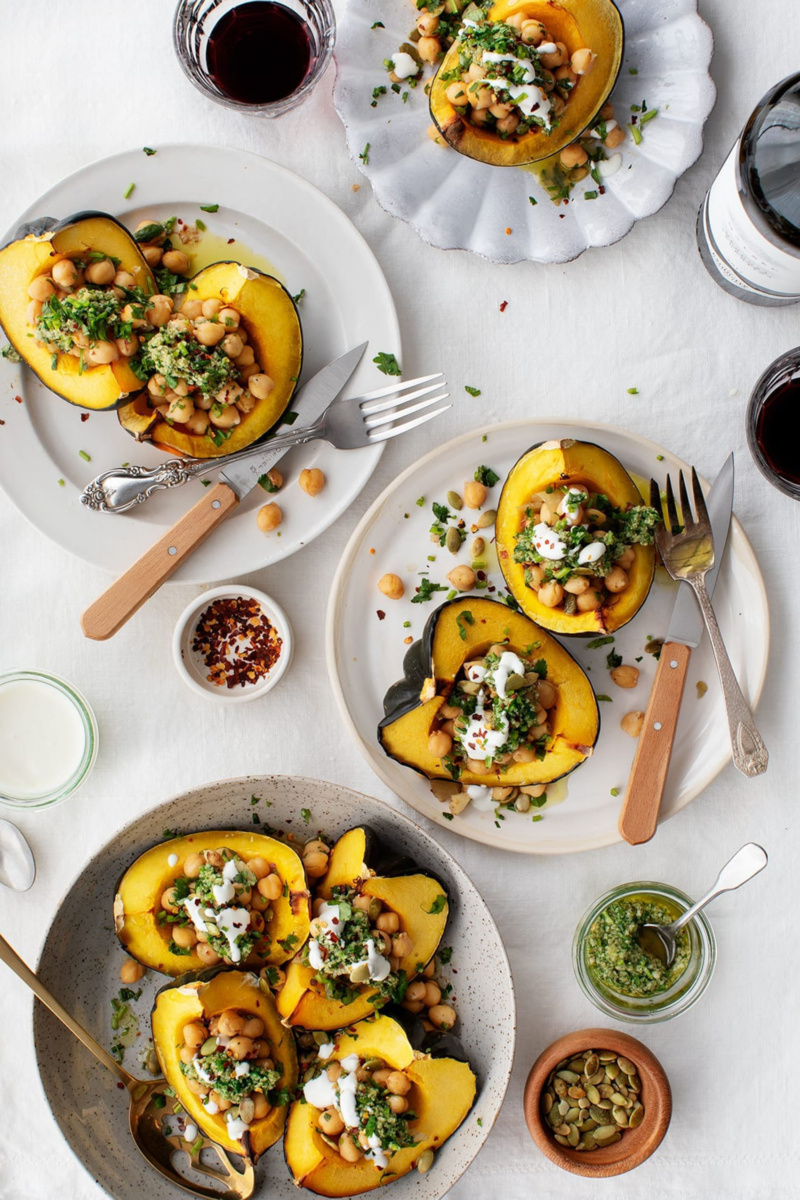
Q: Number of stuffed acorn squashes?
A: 9